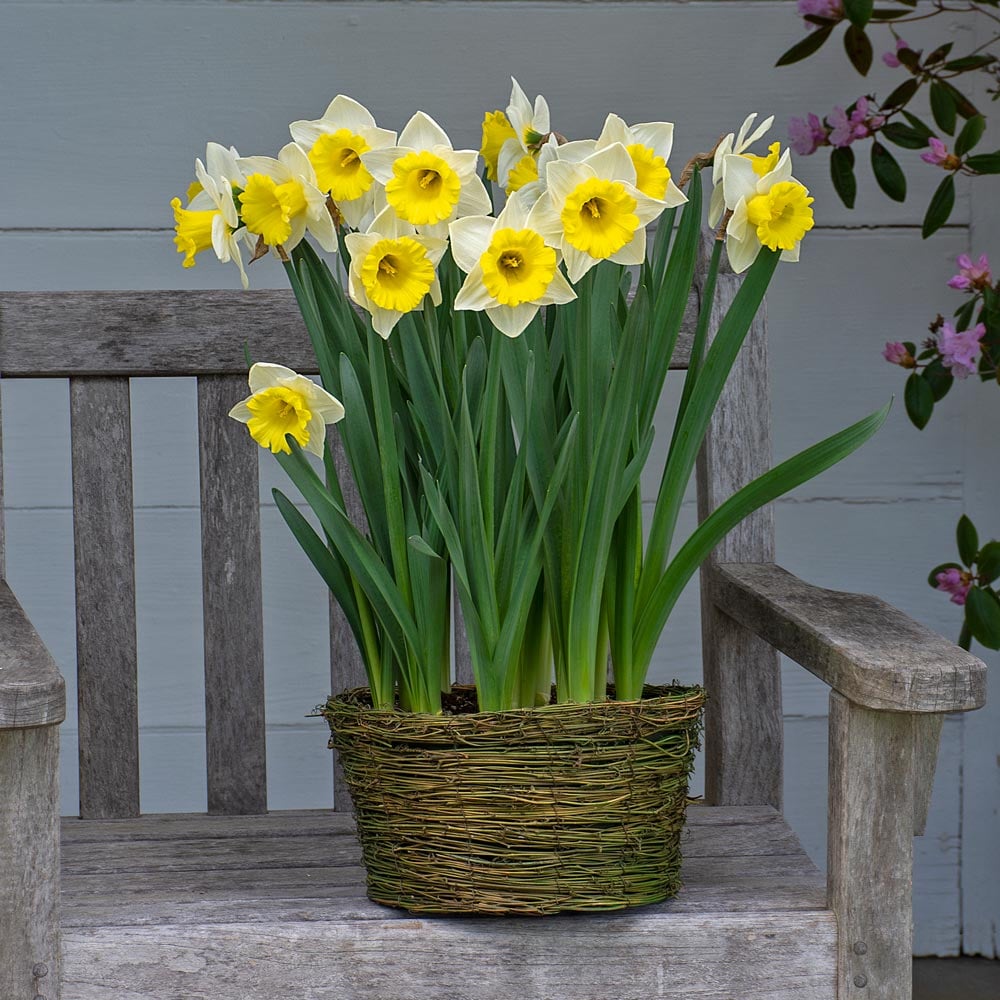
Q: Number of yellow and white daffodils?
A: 14